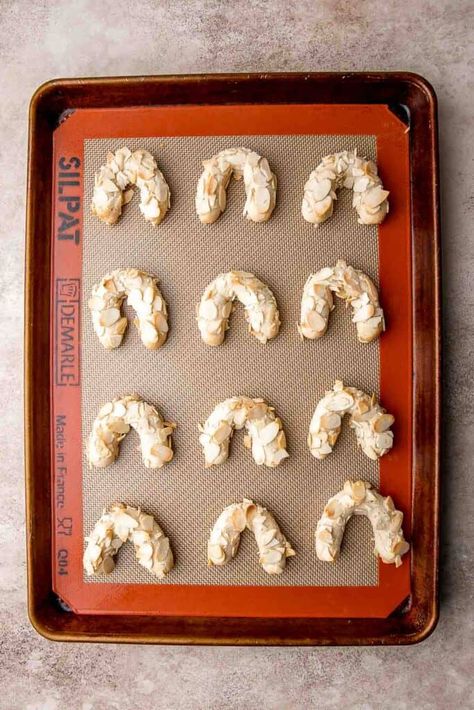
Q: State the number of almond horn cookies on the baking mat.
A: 12